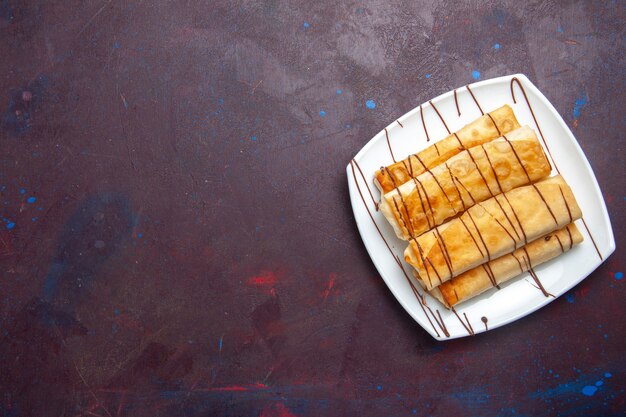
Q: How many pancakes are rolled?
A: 4